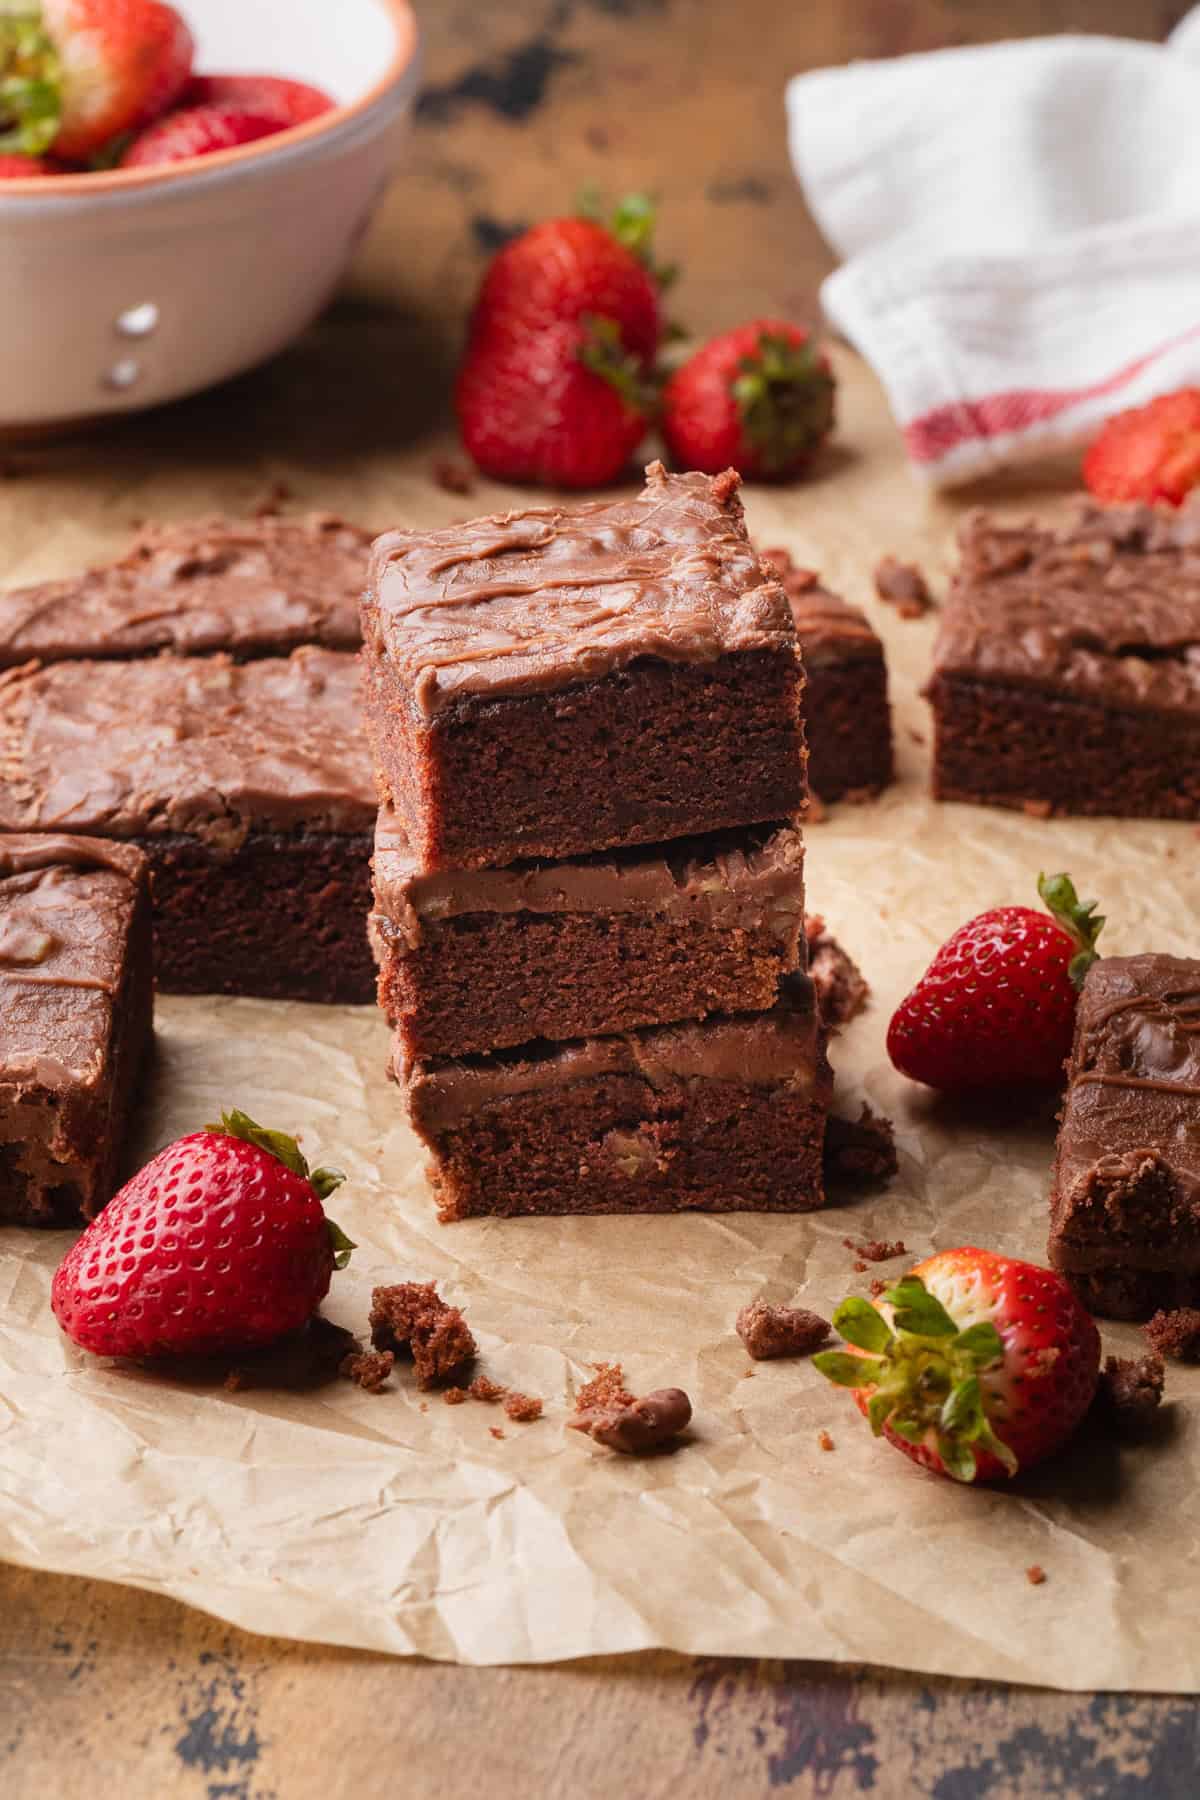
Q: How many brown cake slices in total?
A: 9